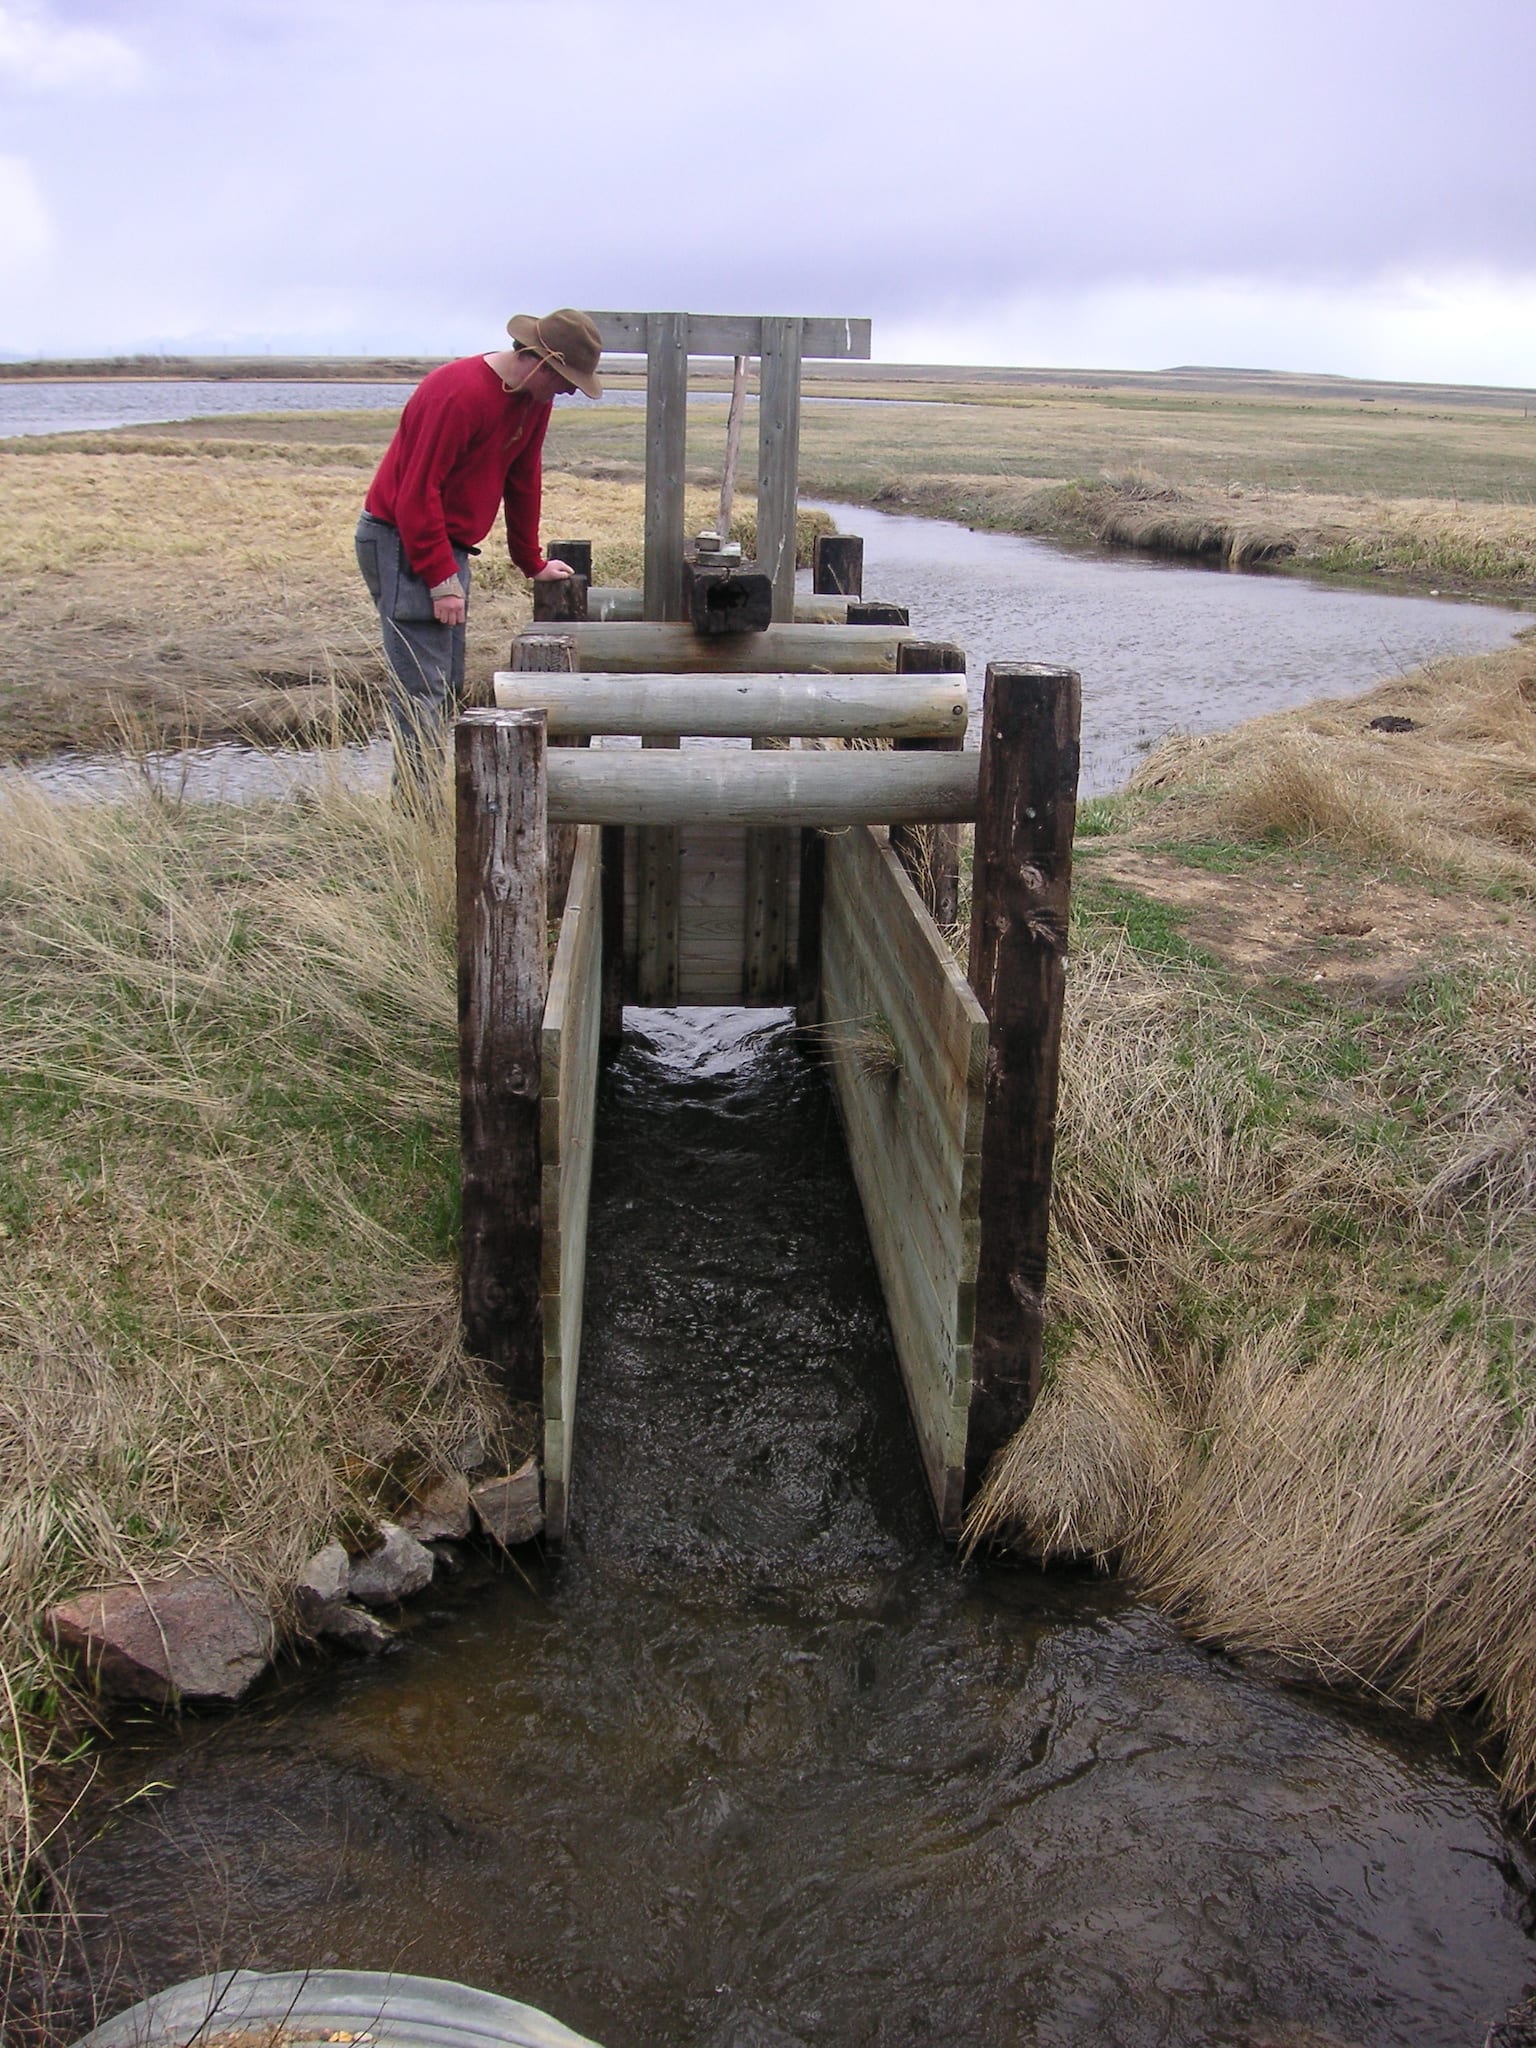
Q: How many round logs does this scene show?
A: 4